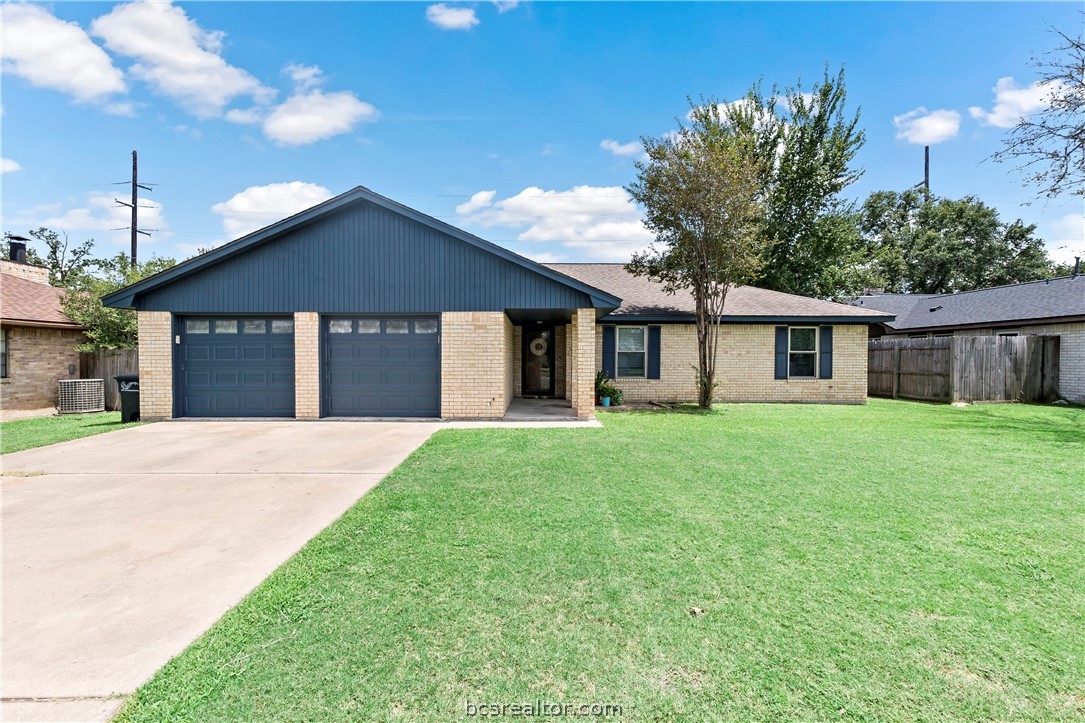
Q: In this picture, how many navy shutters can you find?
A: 4